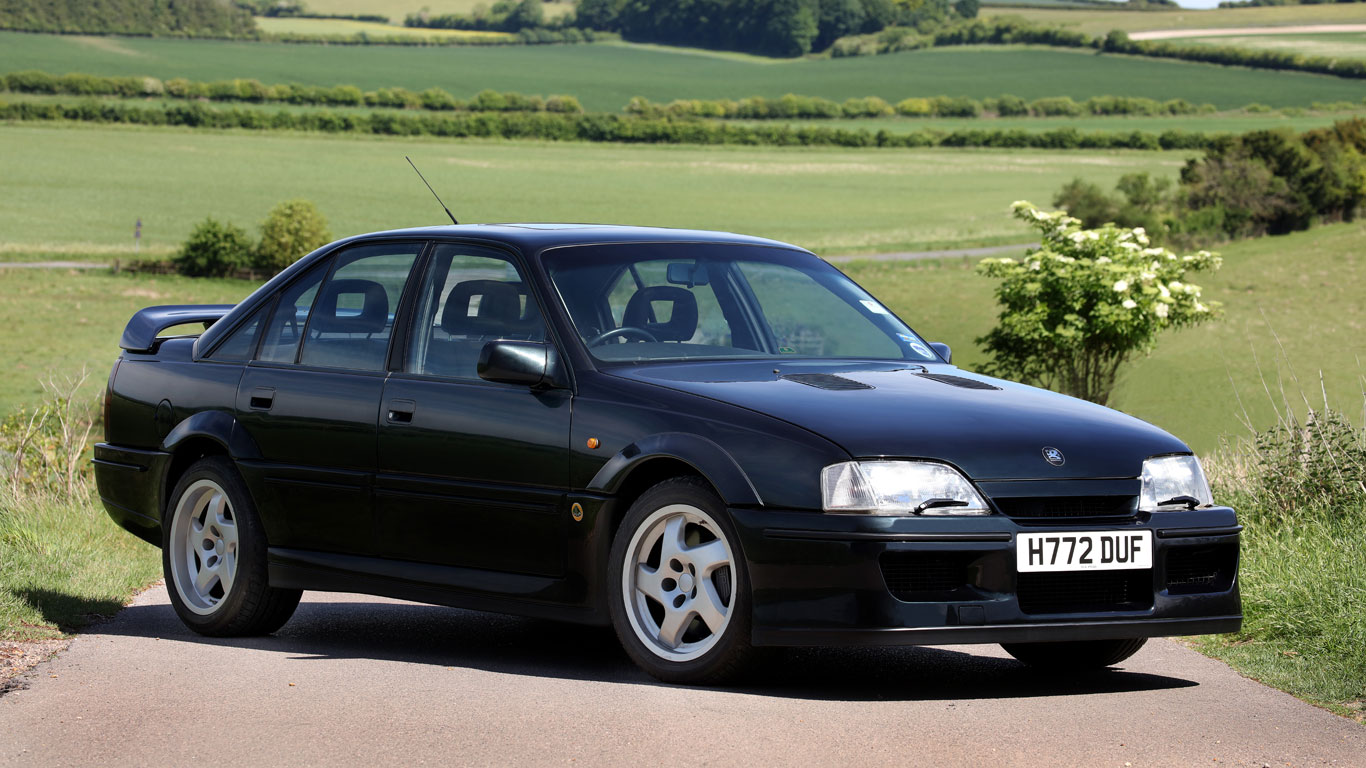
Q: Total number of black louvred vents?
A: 2